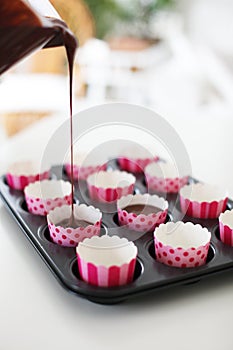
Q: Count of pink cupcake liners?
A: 12